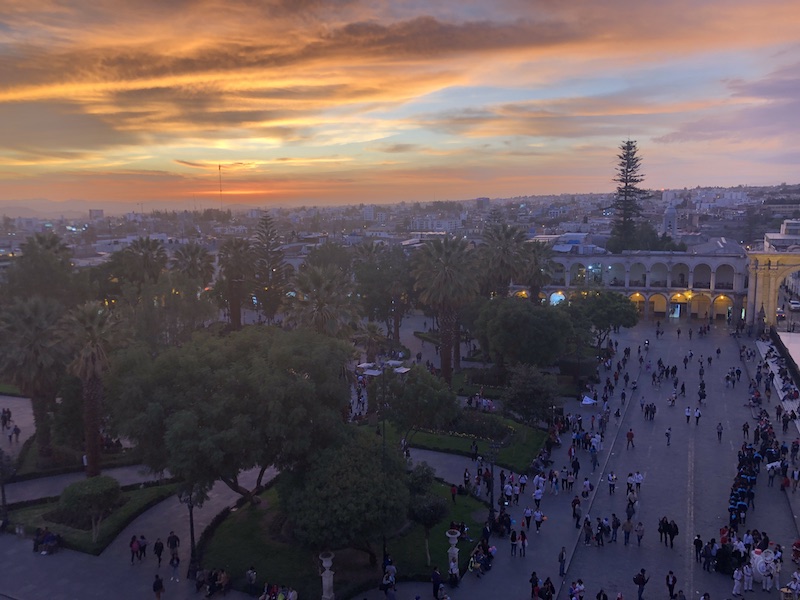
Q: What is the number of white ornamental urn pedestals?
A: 2